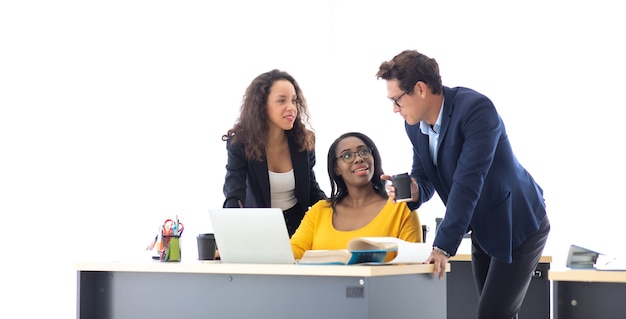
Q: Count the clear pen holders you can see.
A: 1